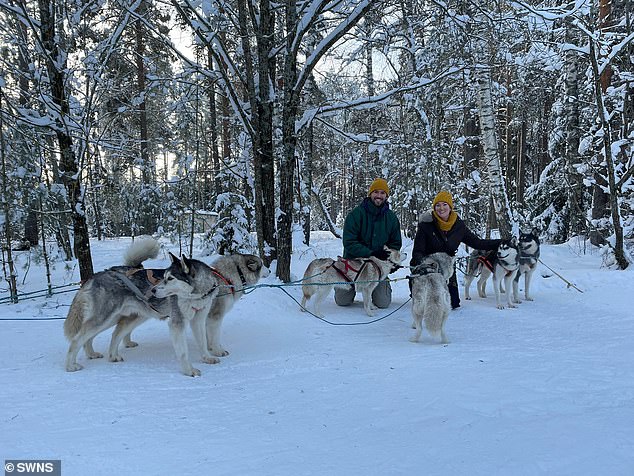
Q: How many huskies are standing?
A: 6